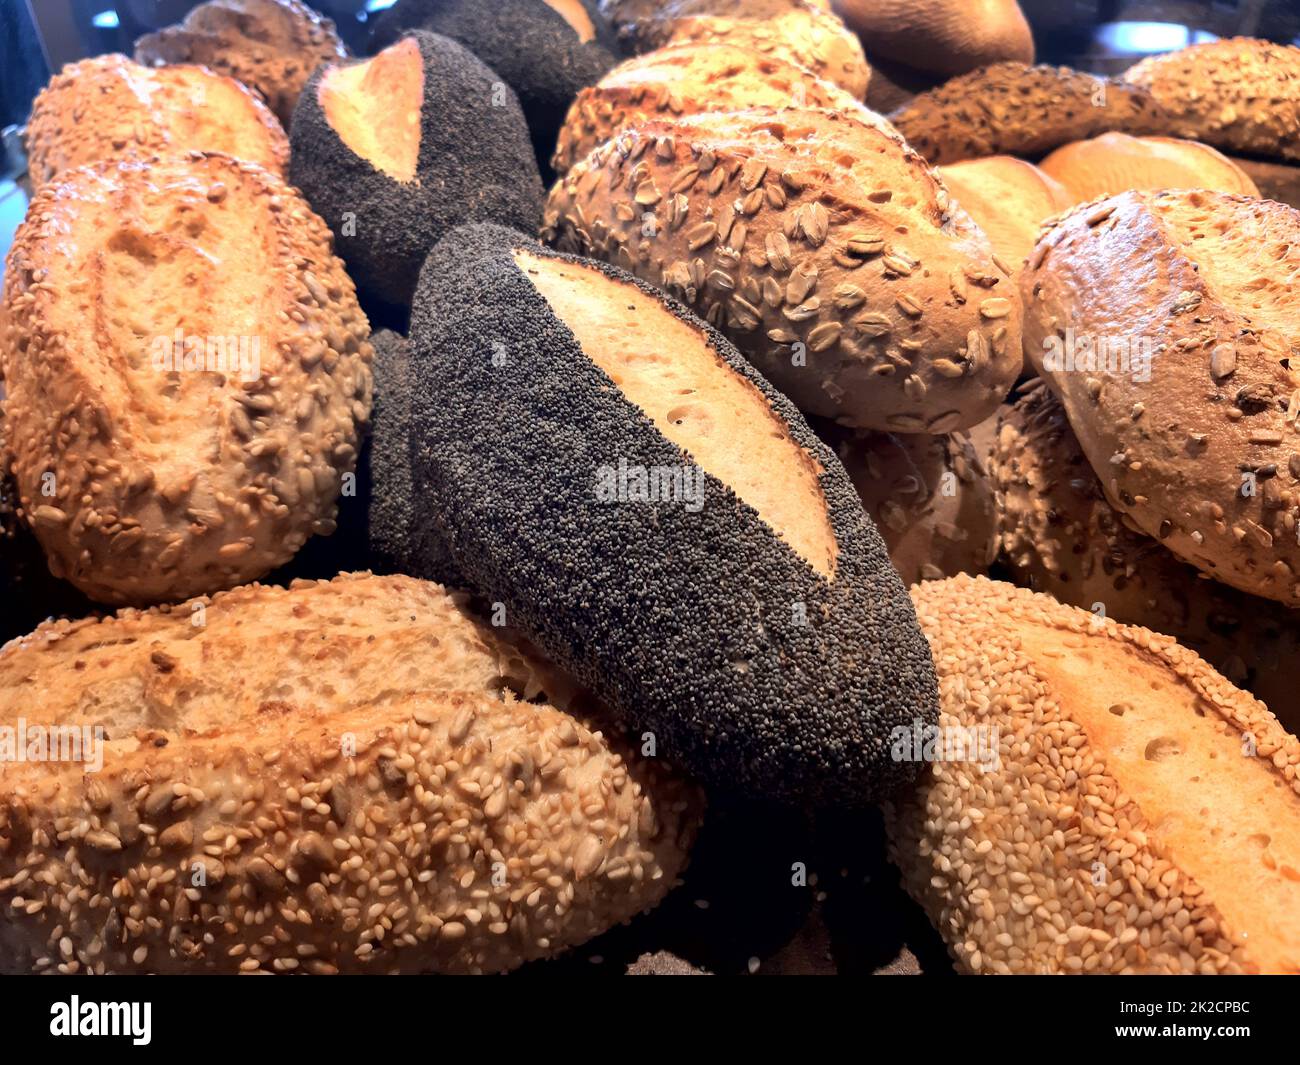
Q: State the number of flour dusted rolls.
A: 0